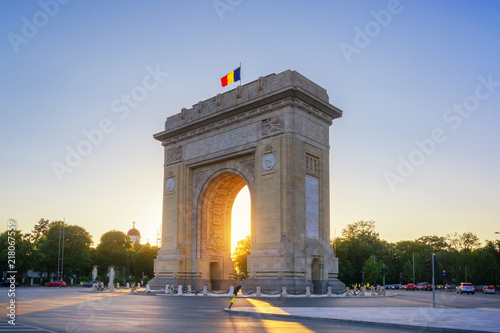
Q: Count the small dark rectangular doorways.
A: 2